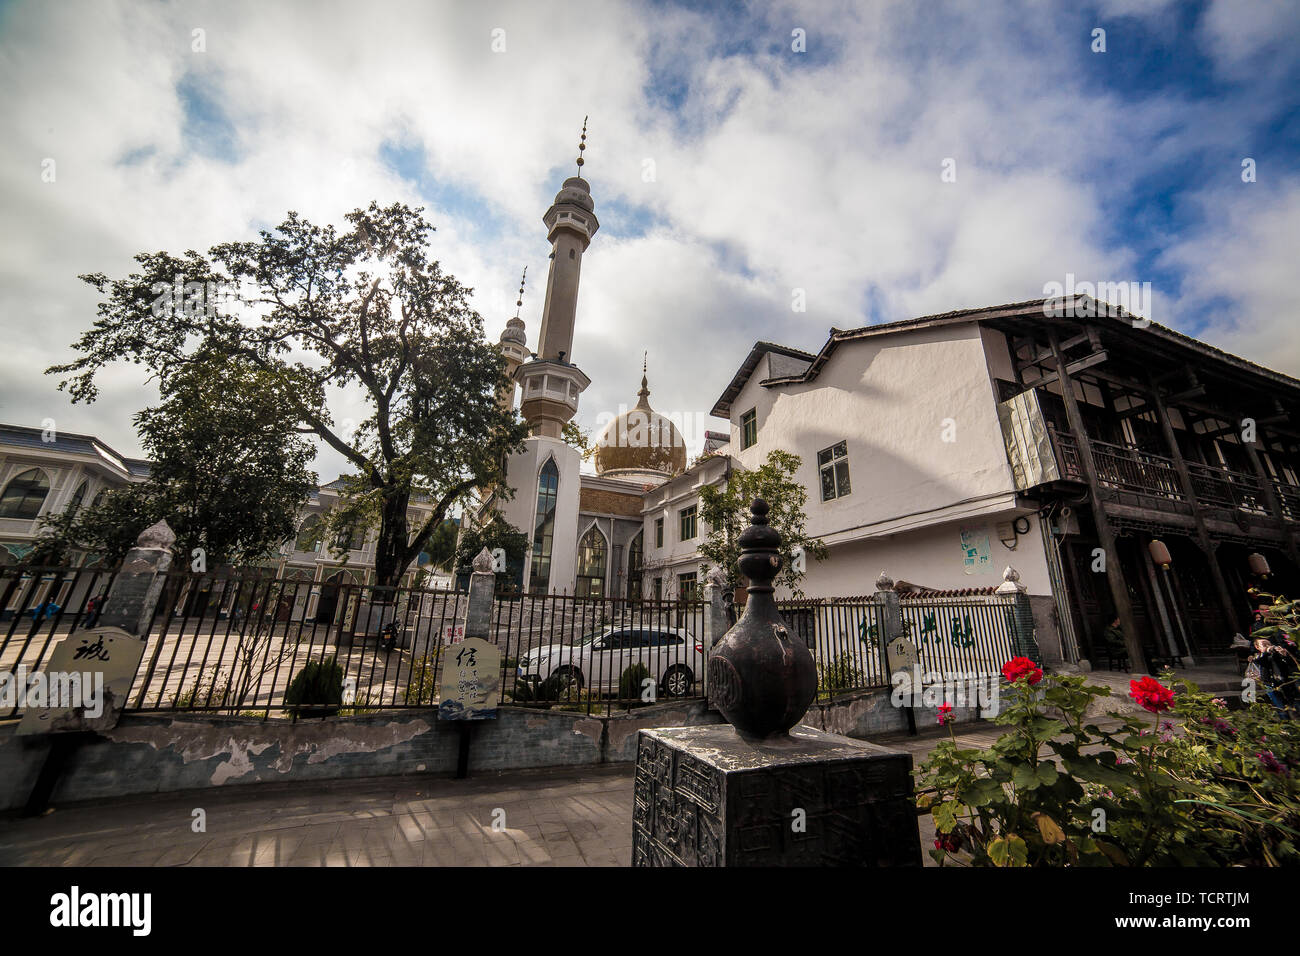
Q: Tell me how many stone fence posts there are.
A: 5